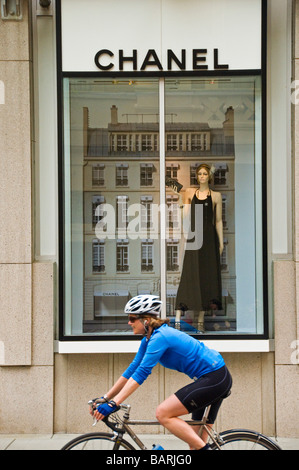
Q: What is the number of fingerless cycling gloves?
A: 2